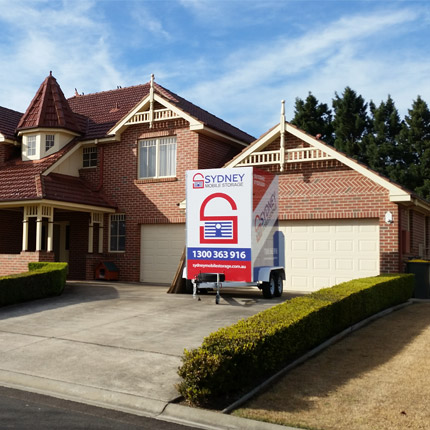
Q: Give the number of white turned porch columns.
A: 5